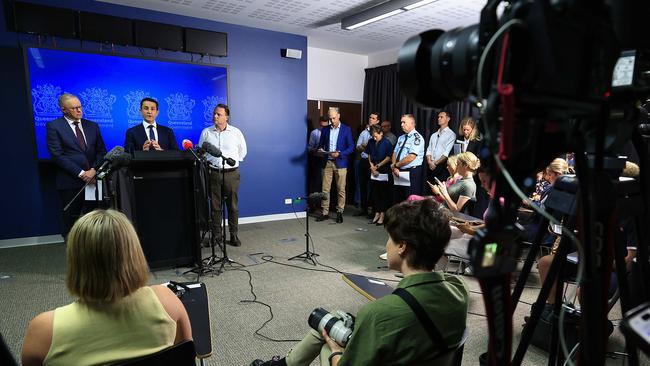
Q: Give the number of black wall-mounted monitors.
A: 4